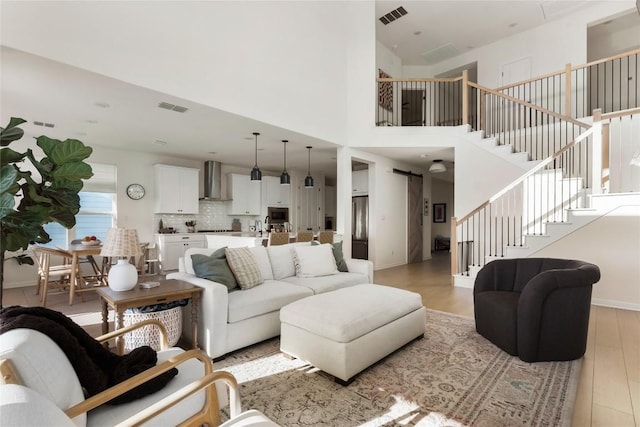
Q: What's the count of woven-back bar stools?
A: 3